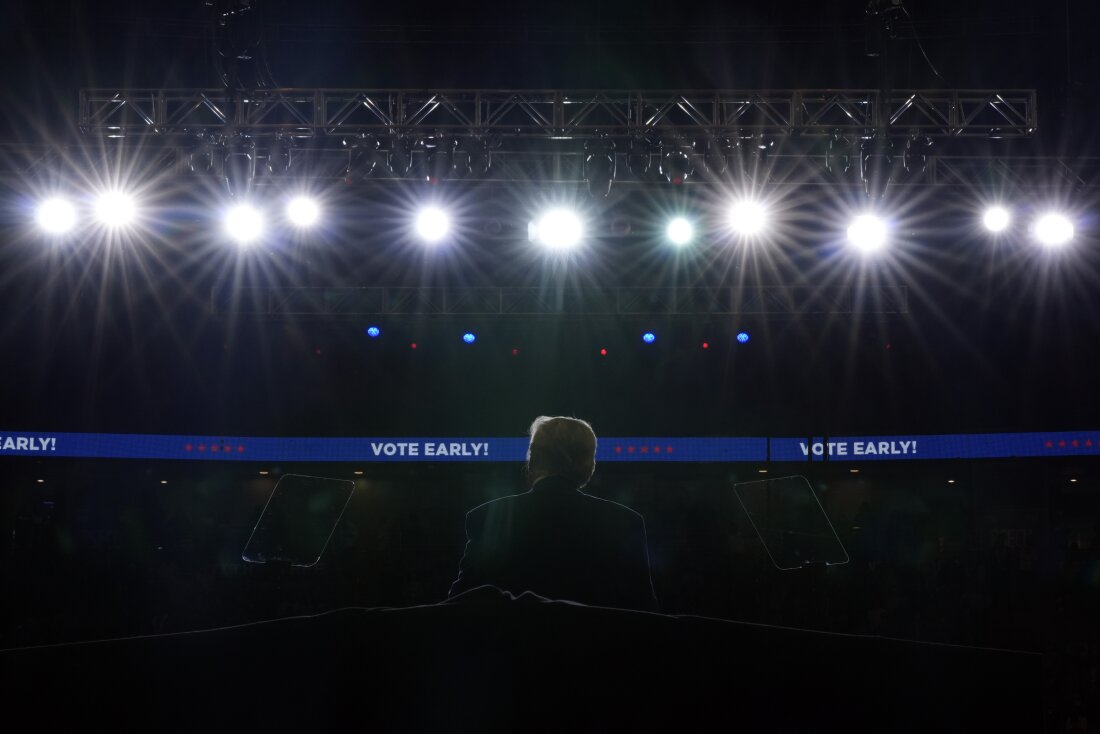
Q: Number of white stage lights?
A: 11